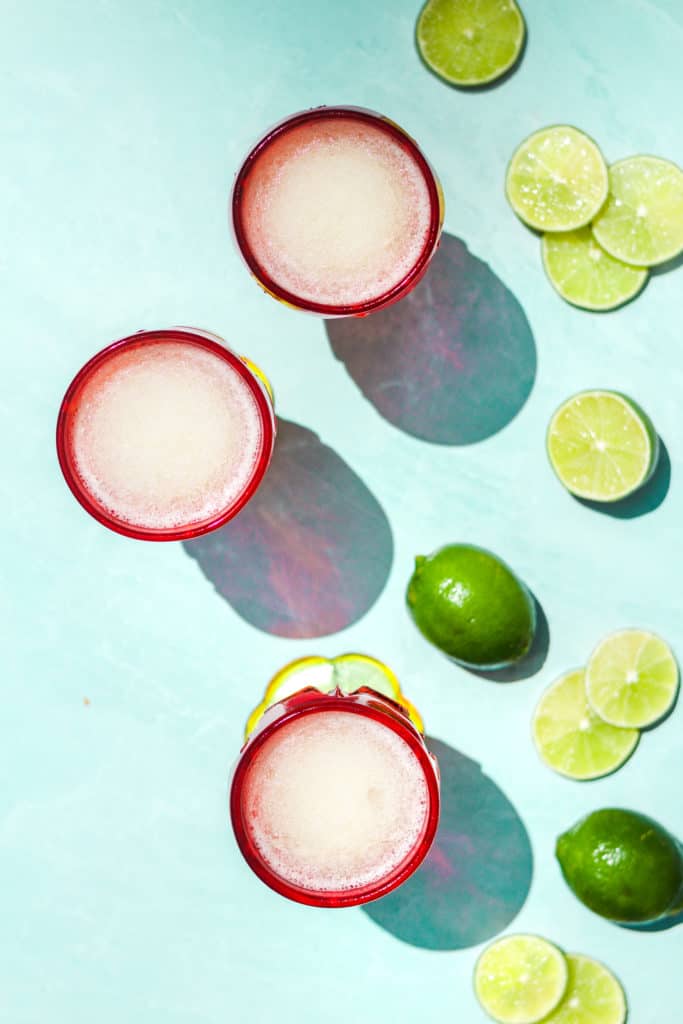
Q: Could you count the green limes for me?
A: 2